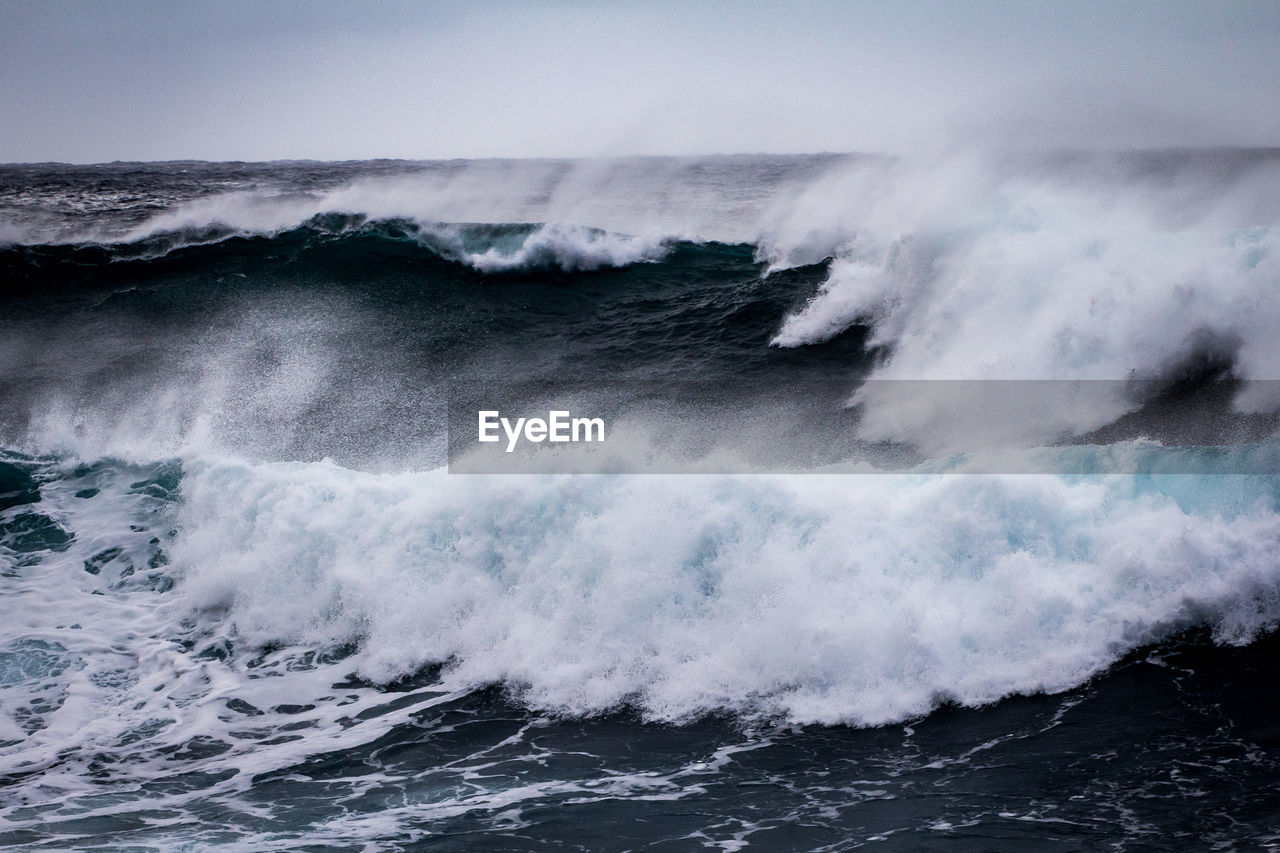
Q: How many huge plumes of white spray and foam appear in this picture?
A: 2